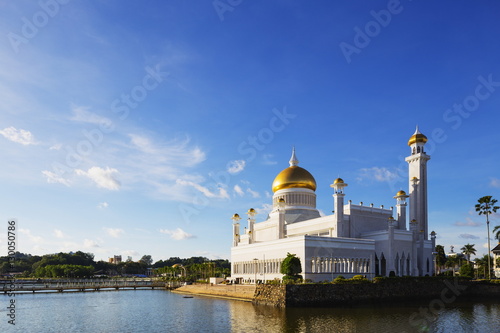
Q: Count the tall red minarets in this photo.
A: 0